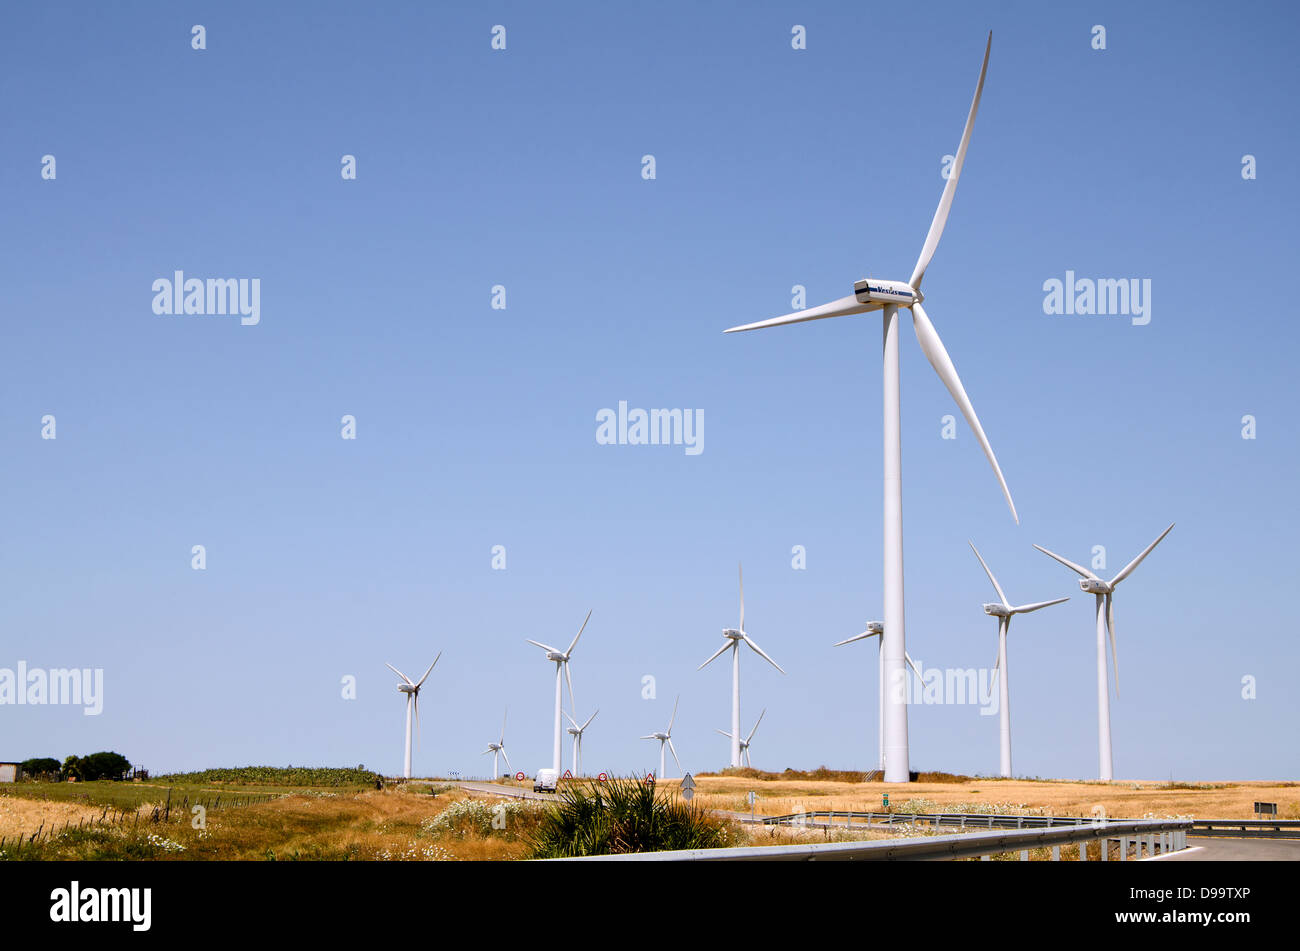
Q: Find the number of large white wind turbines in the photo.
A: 11